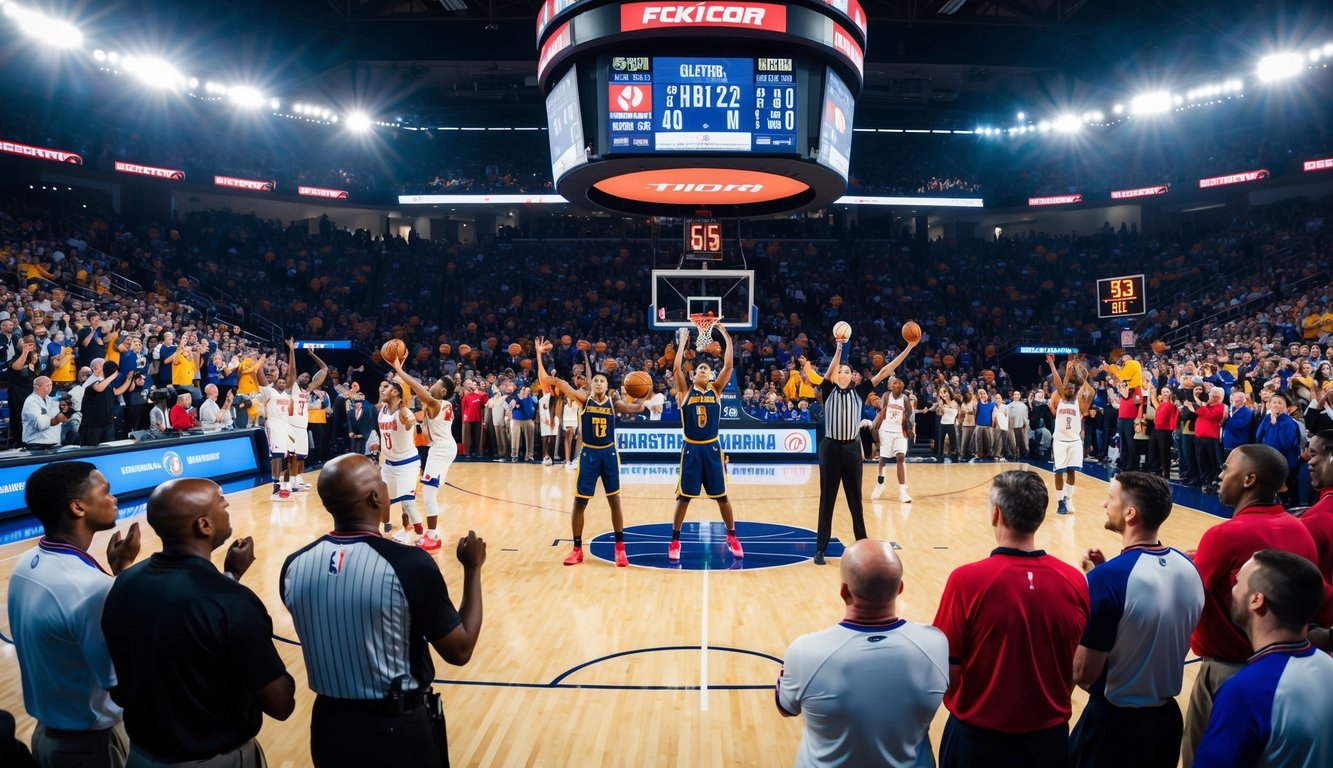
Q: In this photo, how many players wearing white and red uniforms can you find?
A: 6